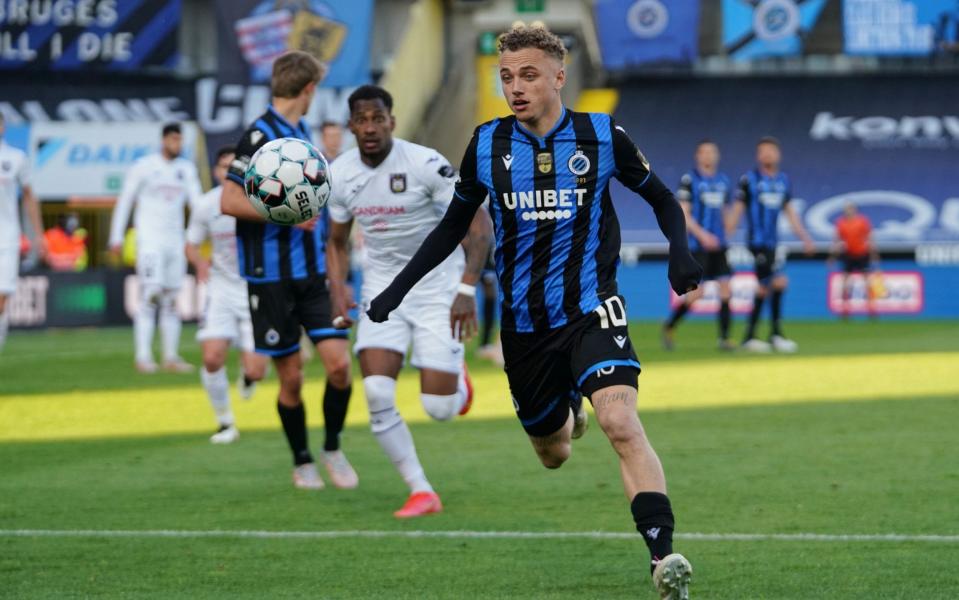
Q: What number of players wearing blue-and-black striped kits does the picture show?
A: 4